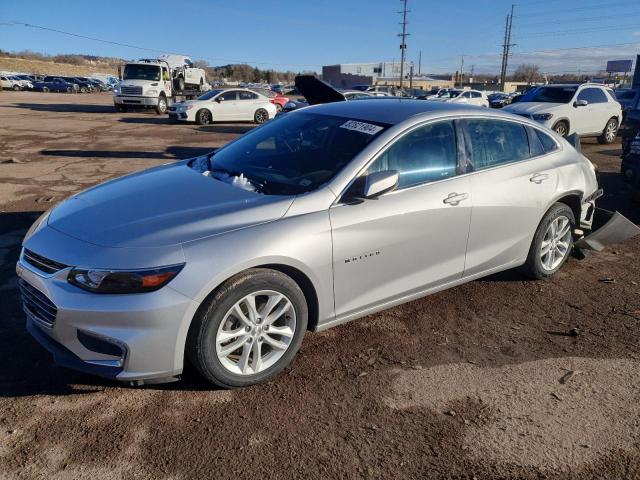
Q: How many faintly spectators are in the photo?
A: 0